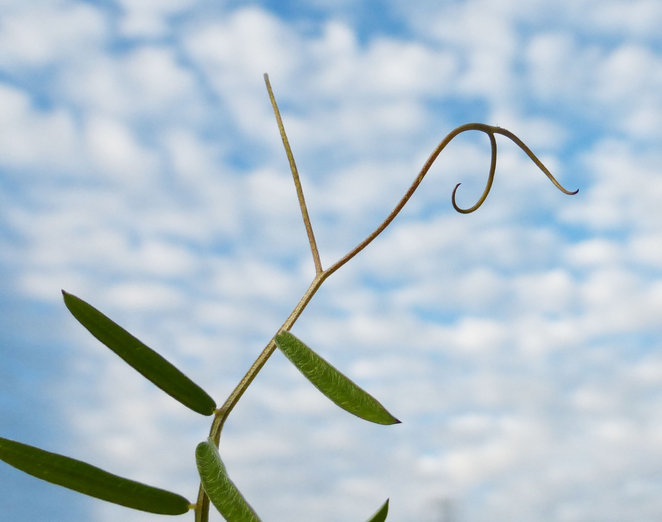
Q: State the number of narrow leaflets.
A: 5